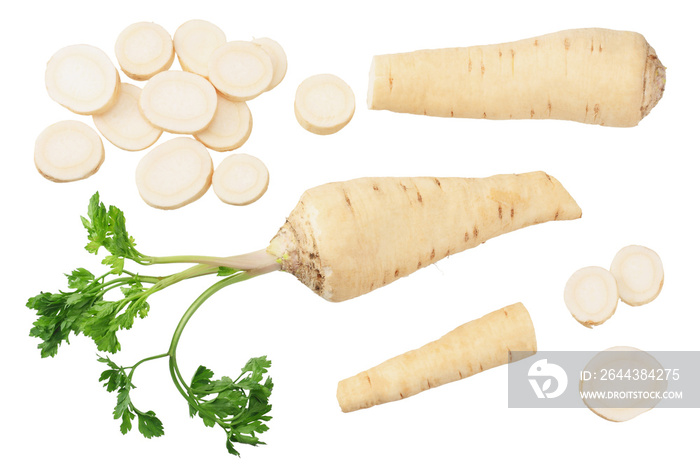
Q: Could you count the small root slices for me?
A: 15